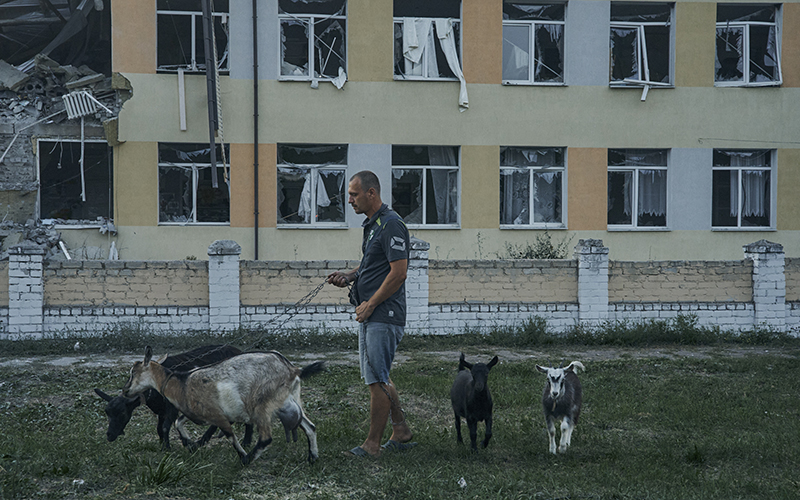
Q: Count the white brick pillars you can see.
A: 5